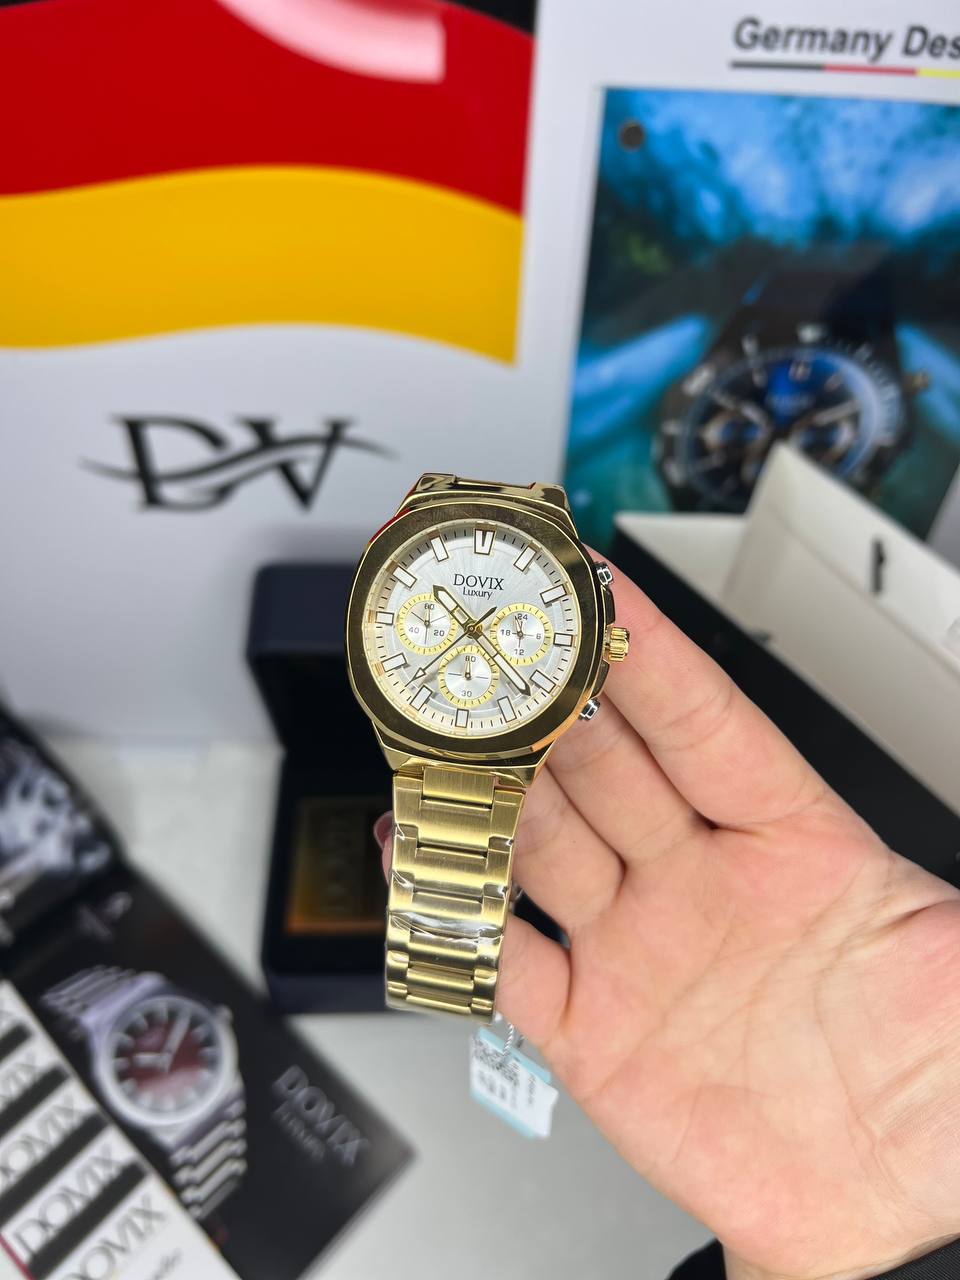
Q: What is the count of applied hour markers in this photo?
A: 12